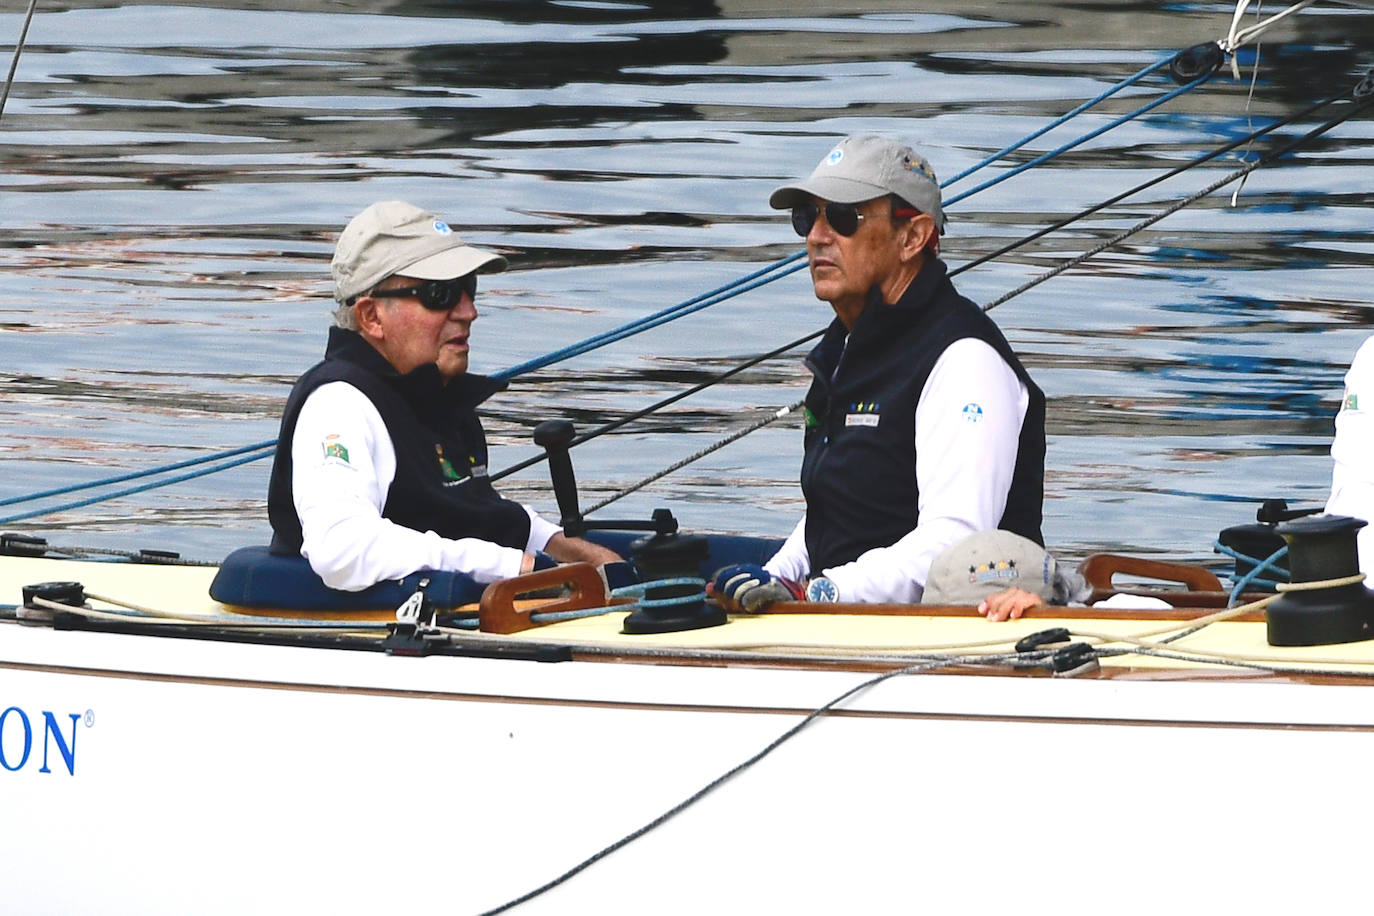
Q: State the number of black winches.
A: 3